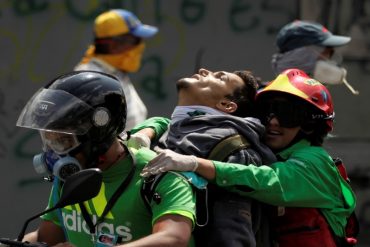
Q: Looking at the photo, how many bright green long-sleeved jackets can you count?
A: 1